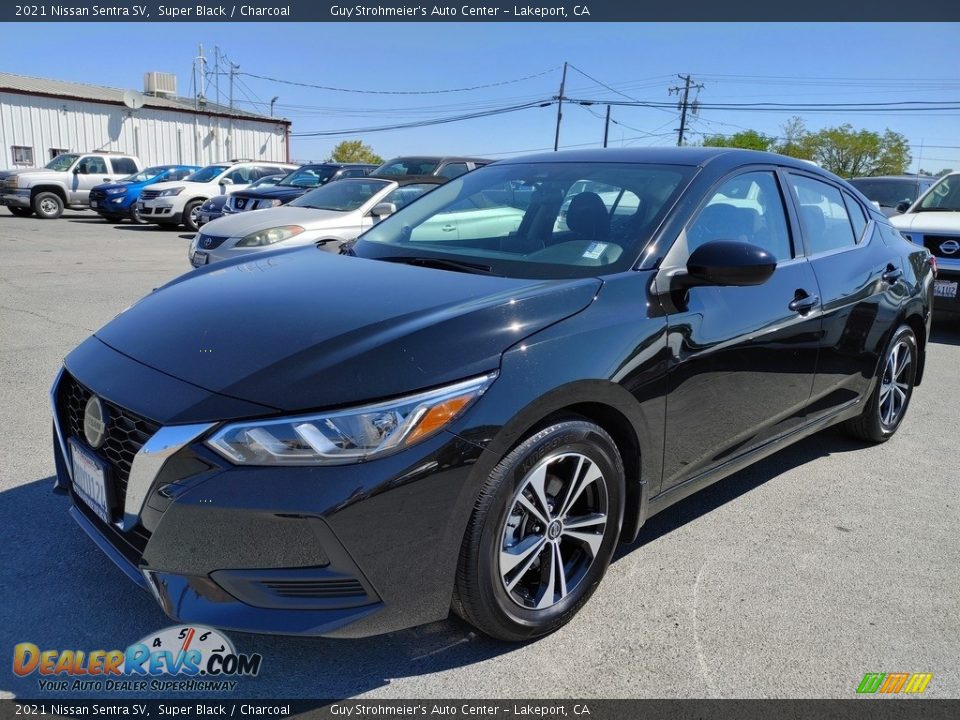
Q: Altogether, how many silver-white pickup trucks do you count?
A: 1